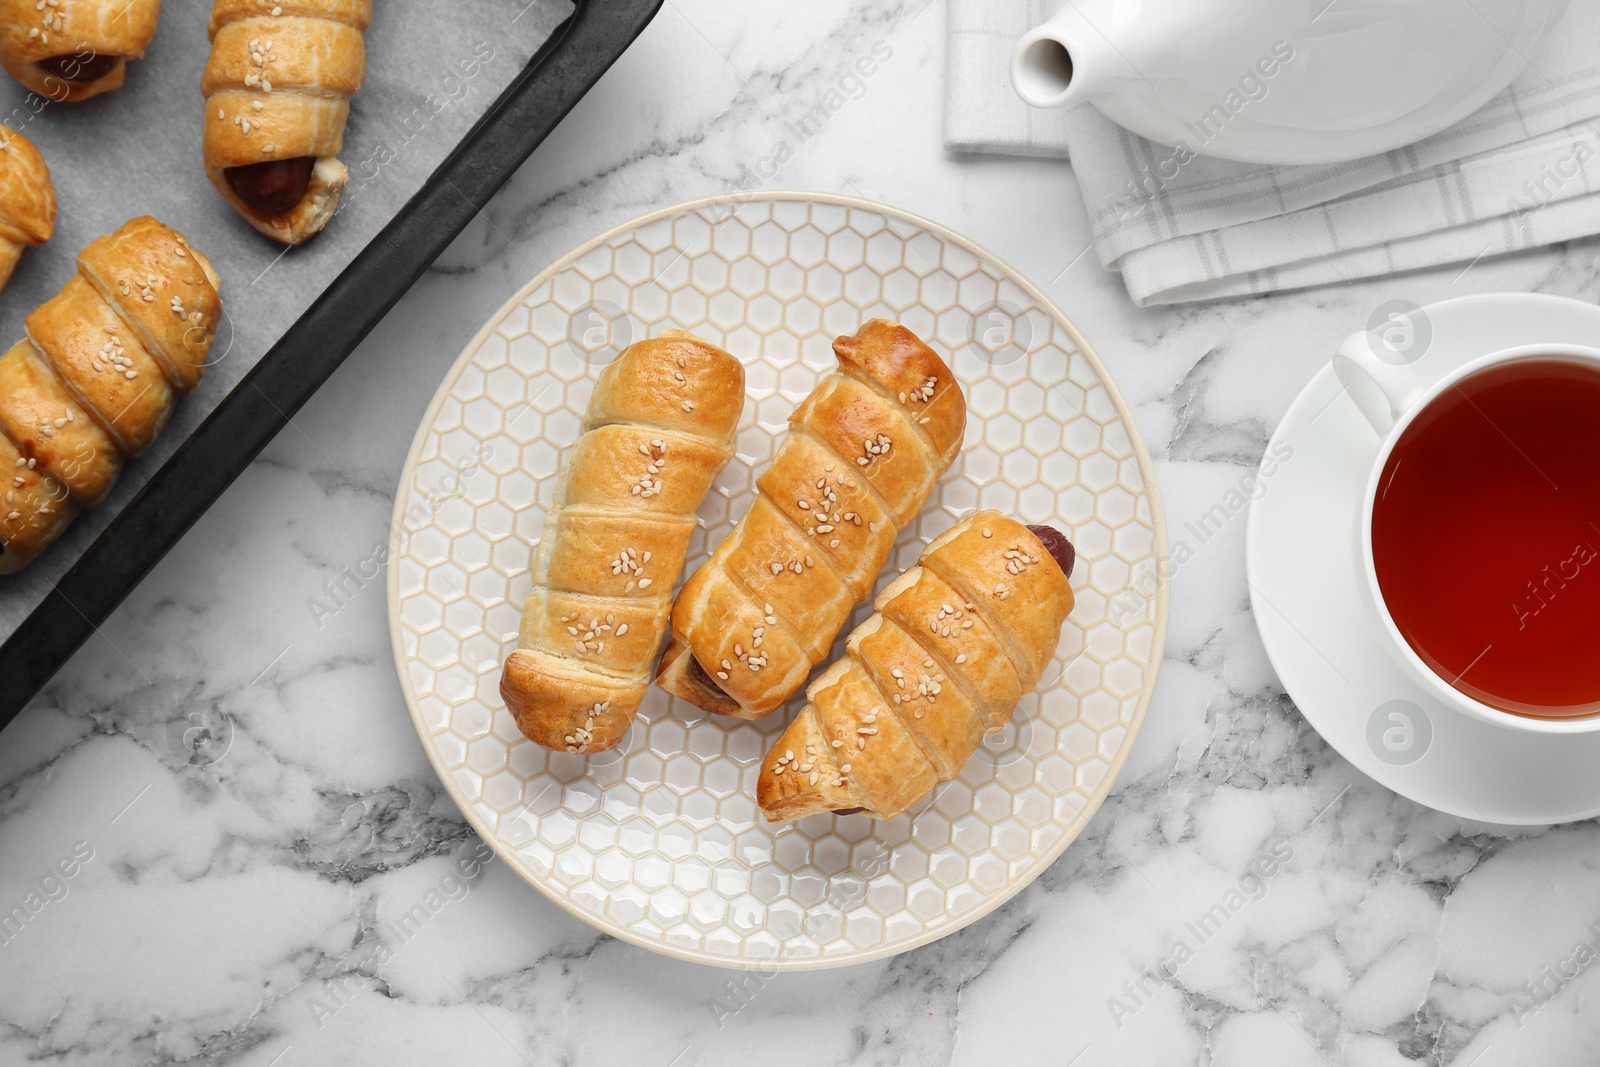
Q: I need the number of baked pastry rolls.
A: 7